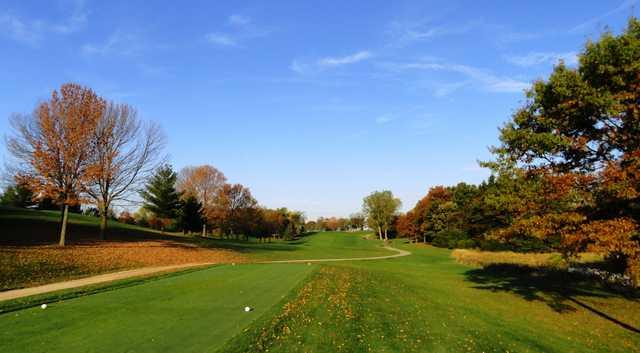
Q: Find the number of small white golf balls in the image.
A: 2